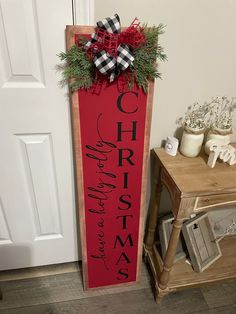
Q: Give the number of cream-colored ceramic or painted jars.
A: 2